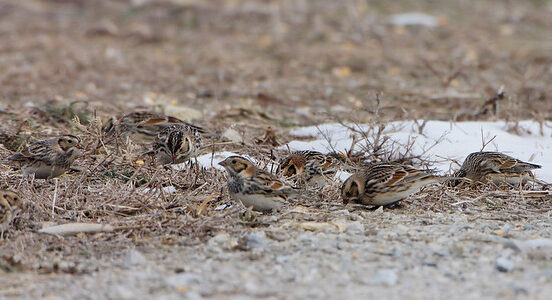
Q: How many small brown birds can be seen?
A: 8